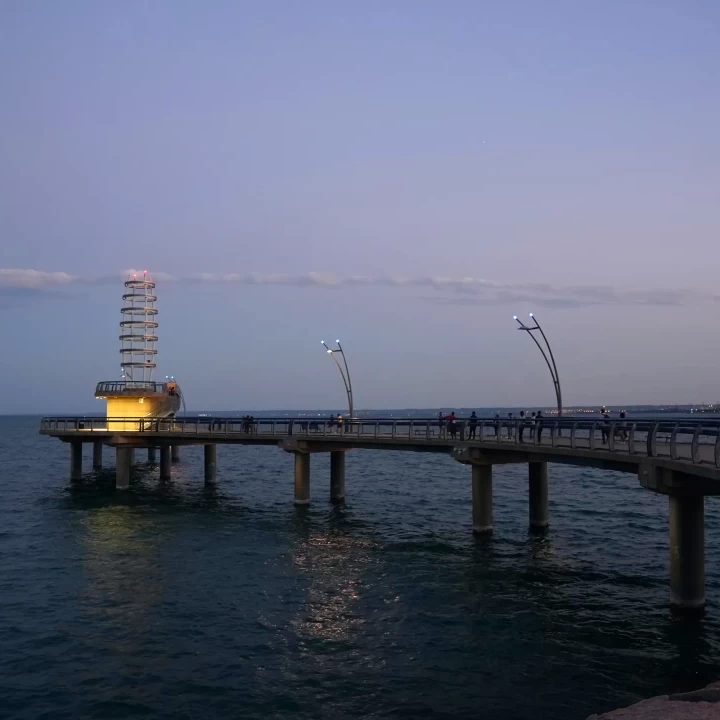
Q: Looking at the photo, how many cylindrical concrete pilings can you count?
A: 13